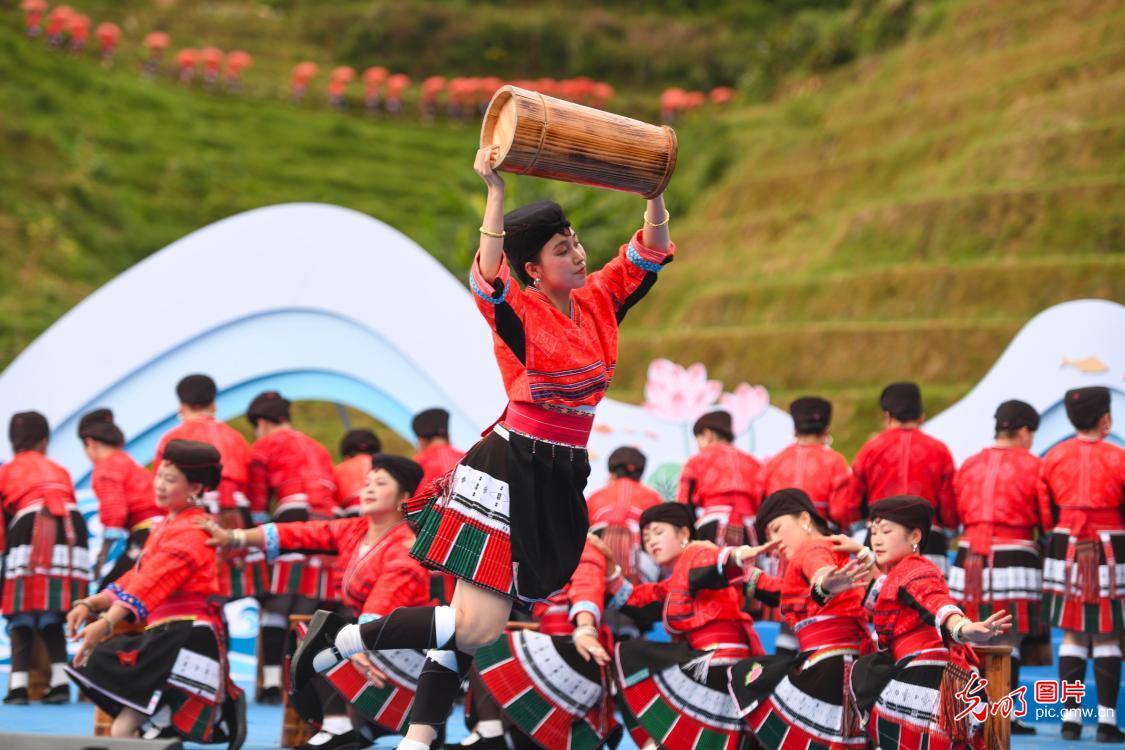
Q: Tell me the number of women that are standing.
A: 13